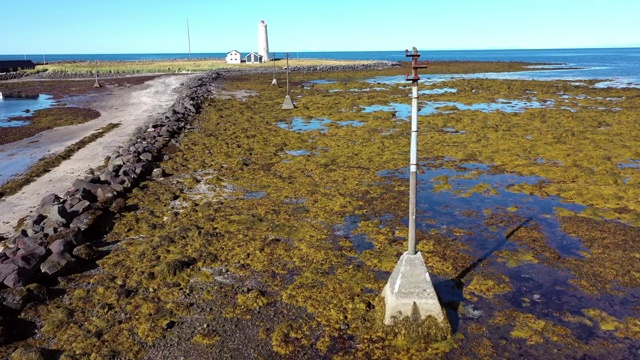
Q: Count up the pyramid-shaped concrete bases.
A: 4